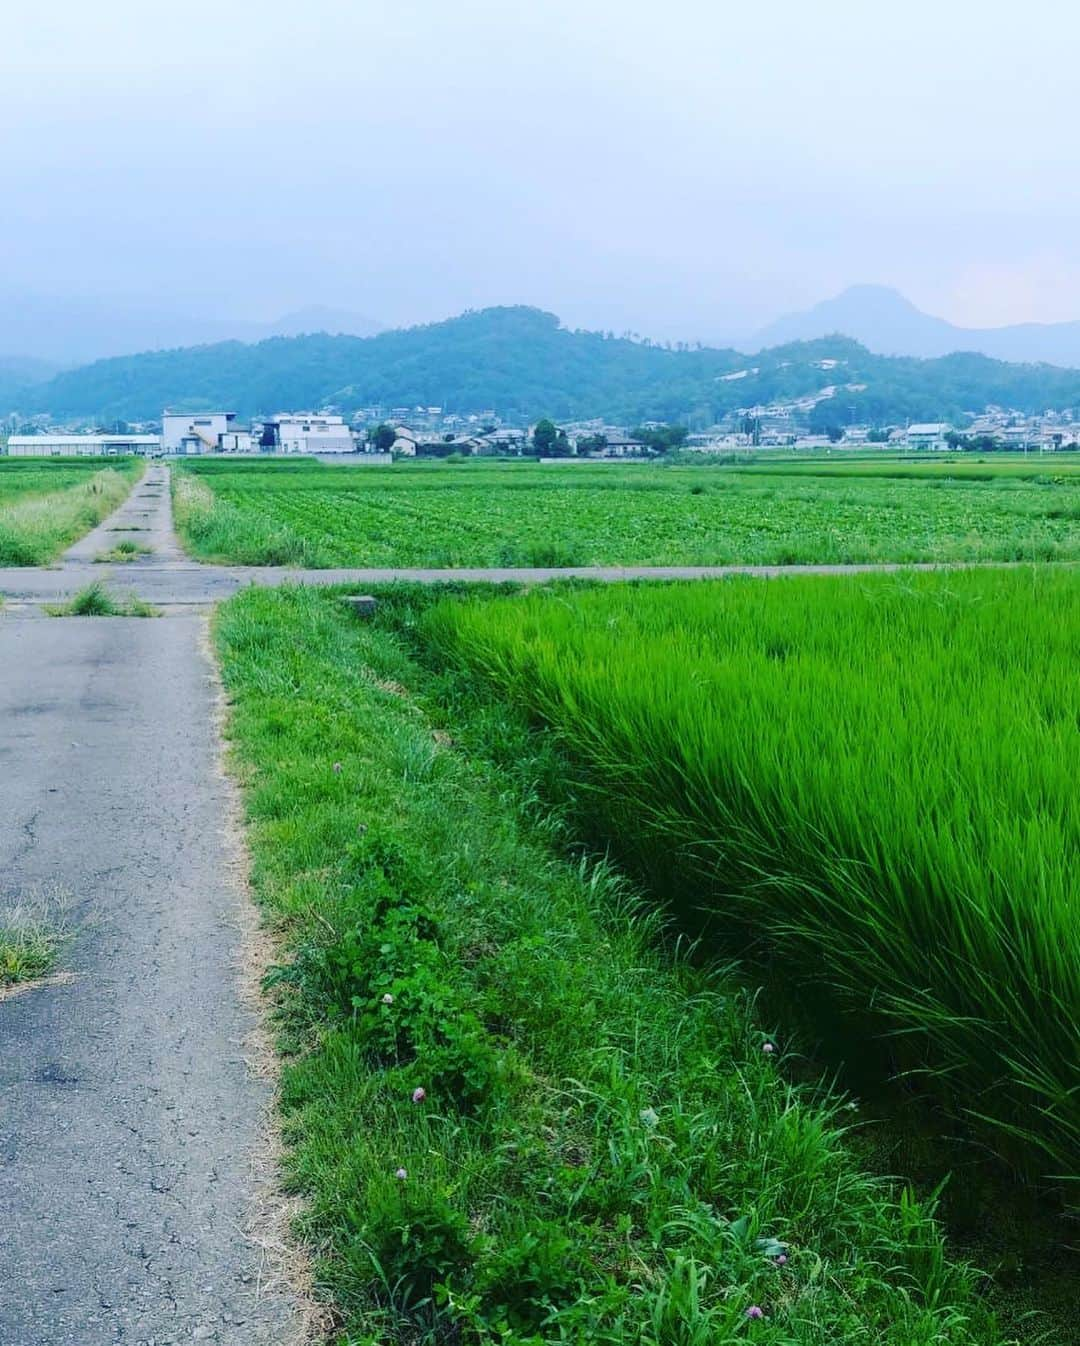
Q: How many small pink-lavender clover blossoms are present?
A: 8